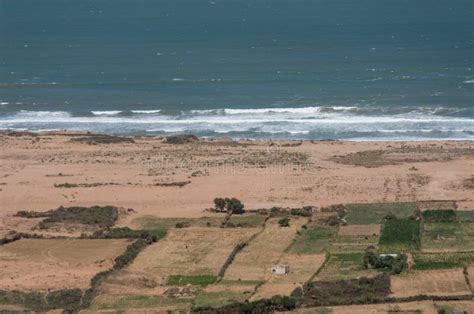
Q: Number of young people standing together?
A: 0